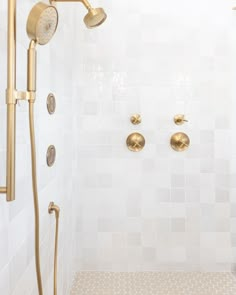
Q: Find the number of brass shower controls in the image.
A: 4